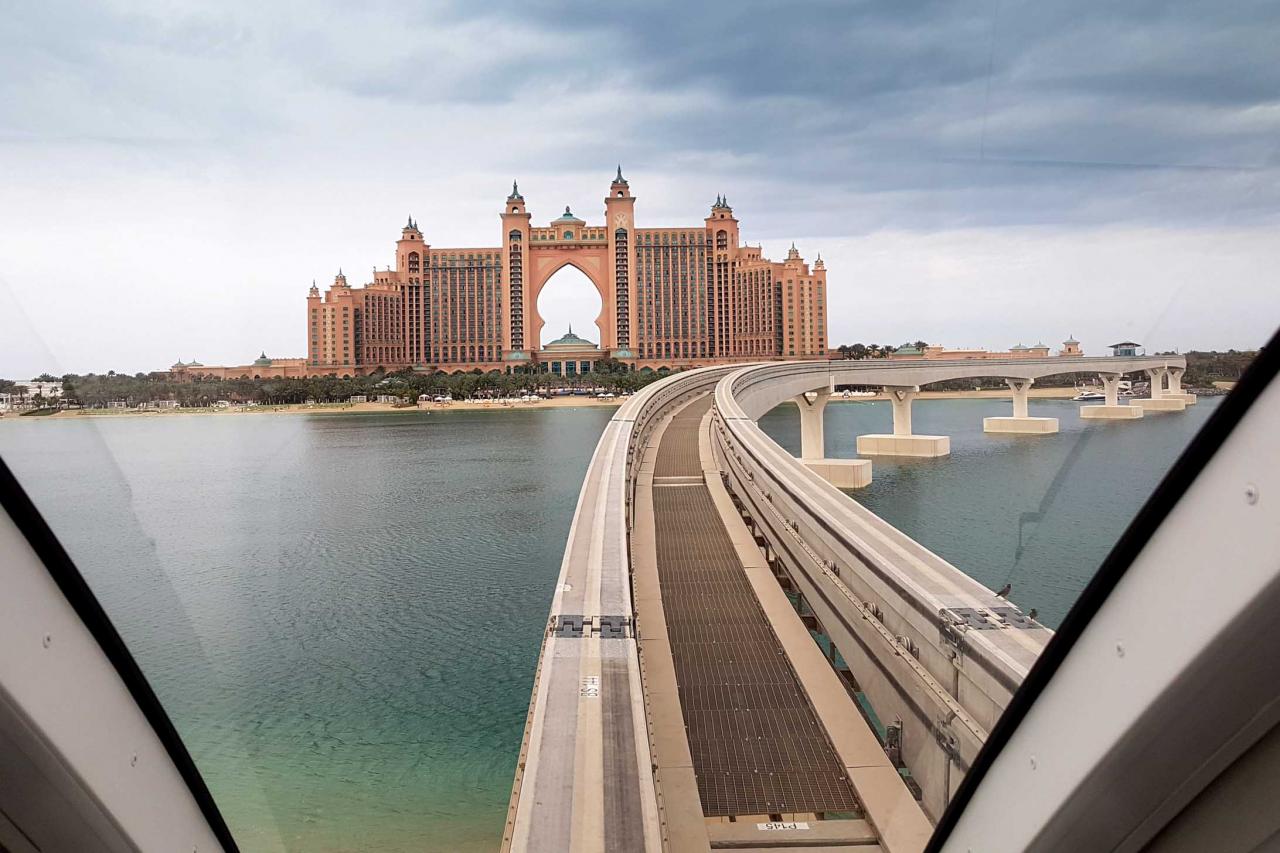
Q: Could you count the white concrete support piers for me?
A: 6